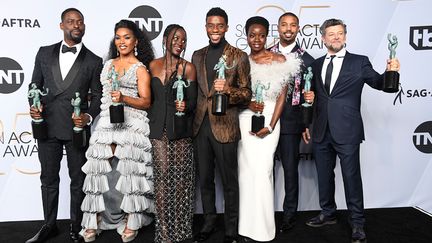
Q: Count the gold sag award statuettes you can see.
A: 0